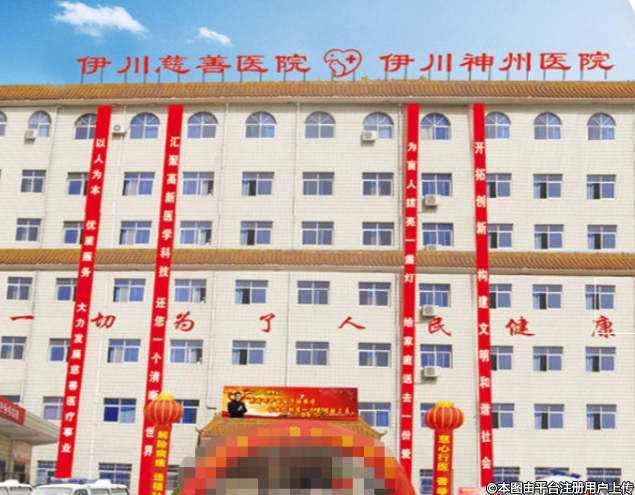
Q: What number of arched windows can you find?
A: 12